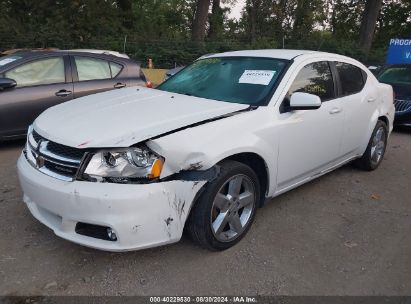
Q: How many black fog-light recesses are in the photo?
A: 1